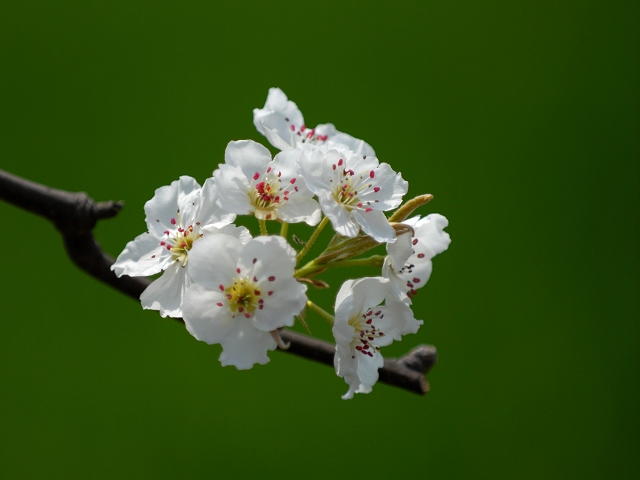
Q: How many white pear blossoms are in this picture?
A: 7